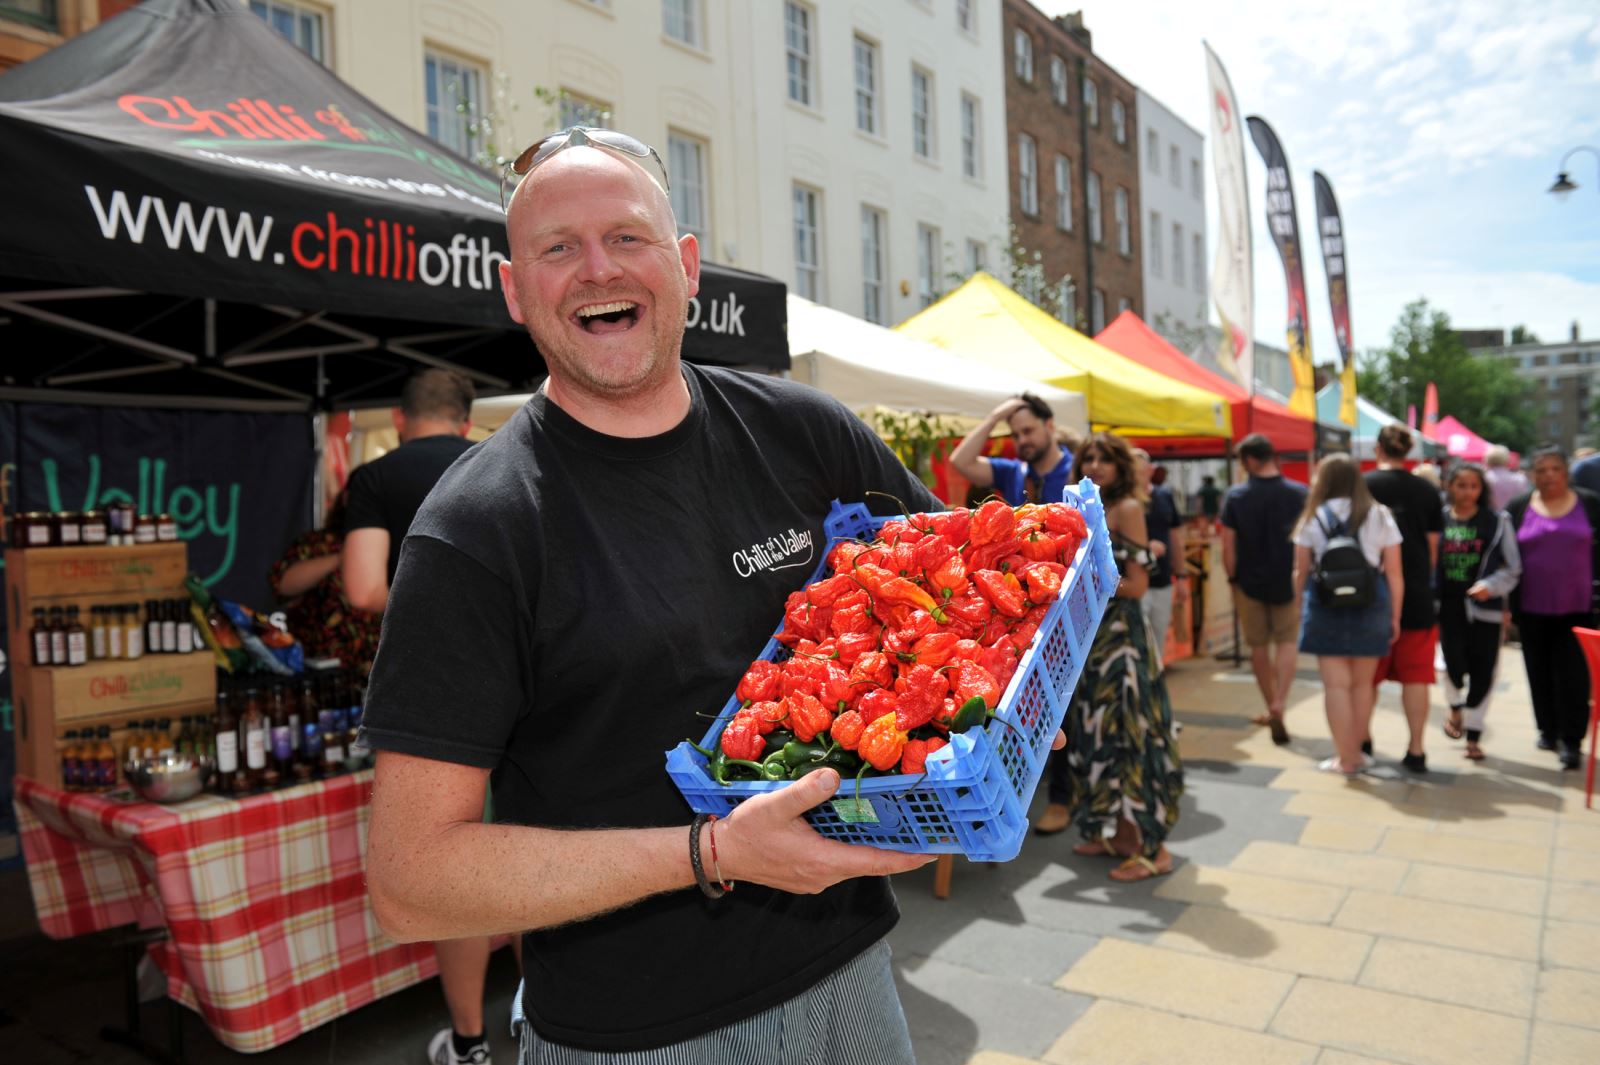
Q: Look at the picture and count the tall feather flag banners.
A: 3